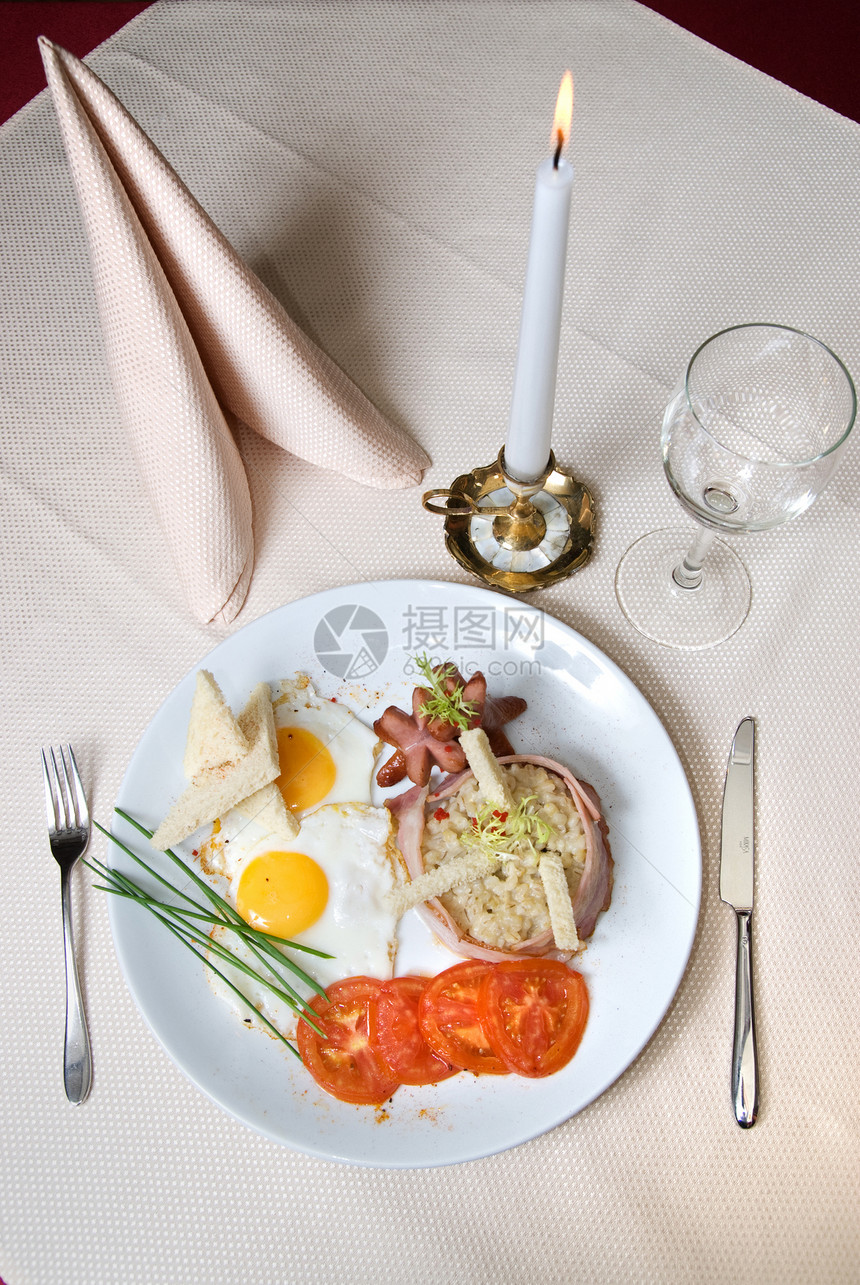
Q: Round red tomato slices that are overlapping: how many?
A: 4